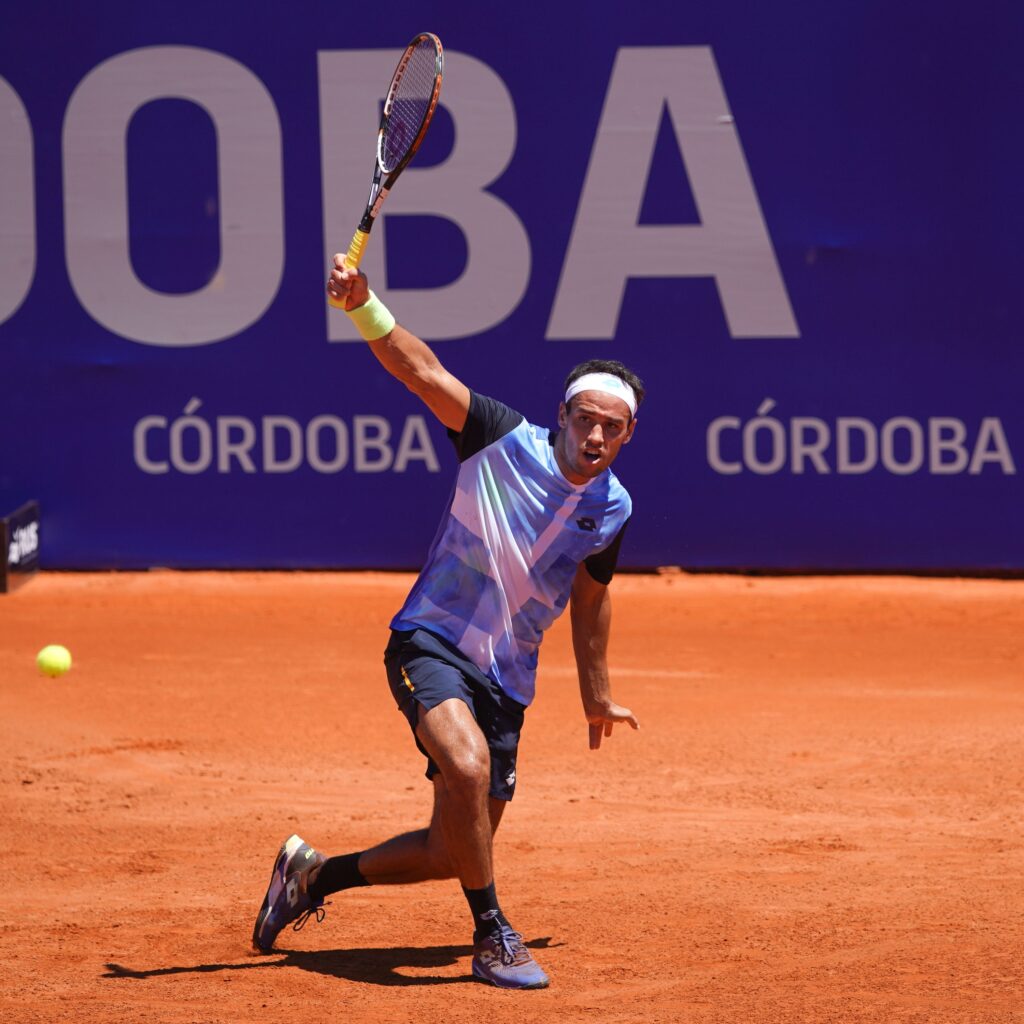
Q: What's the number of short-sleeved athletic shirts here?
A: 1